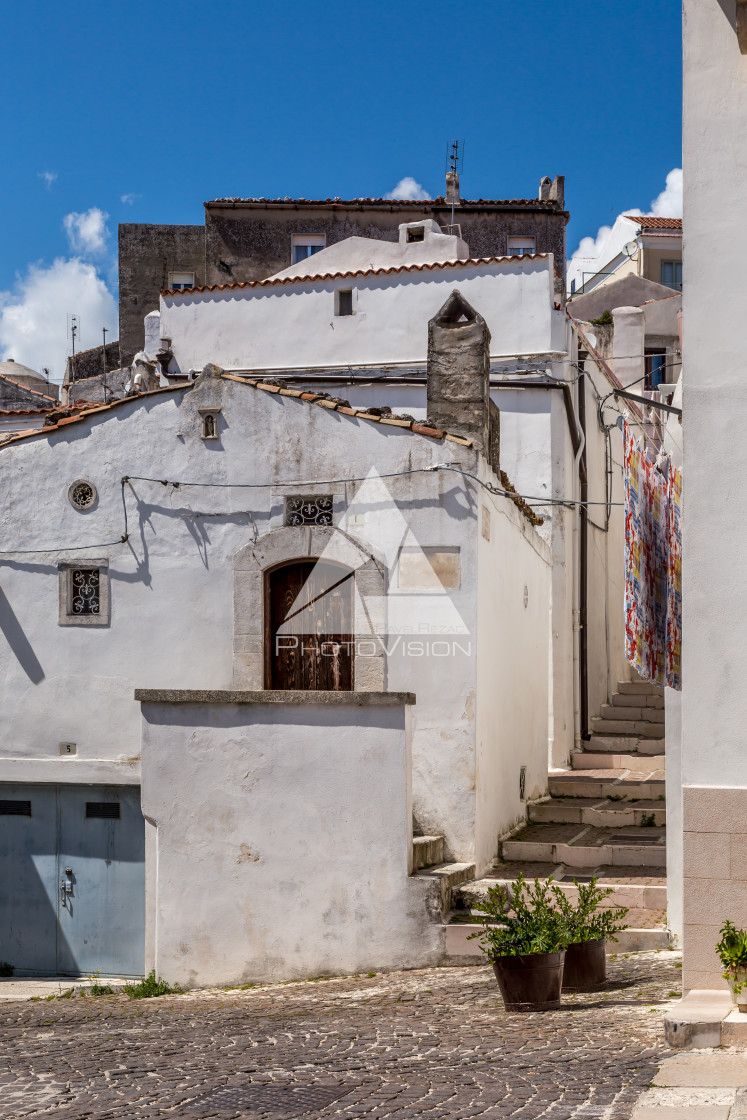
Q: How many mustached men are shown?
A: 0